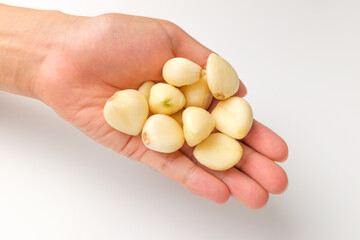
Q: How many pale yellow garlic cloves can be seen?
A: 11